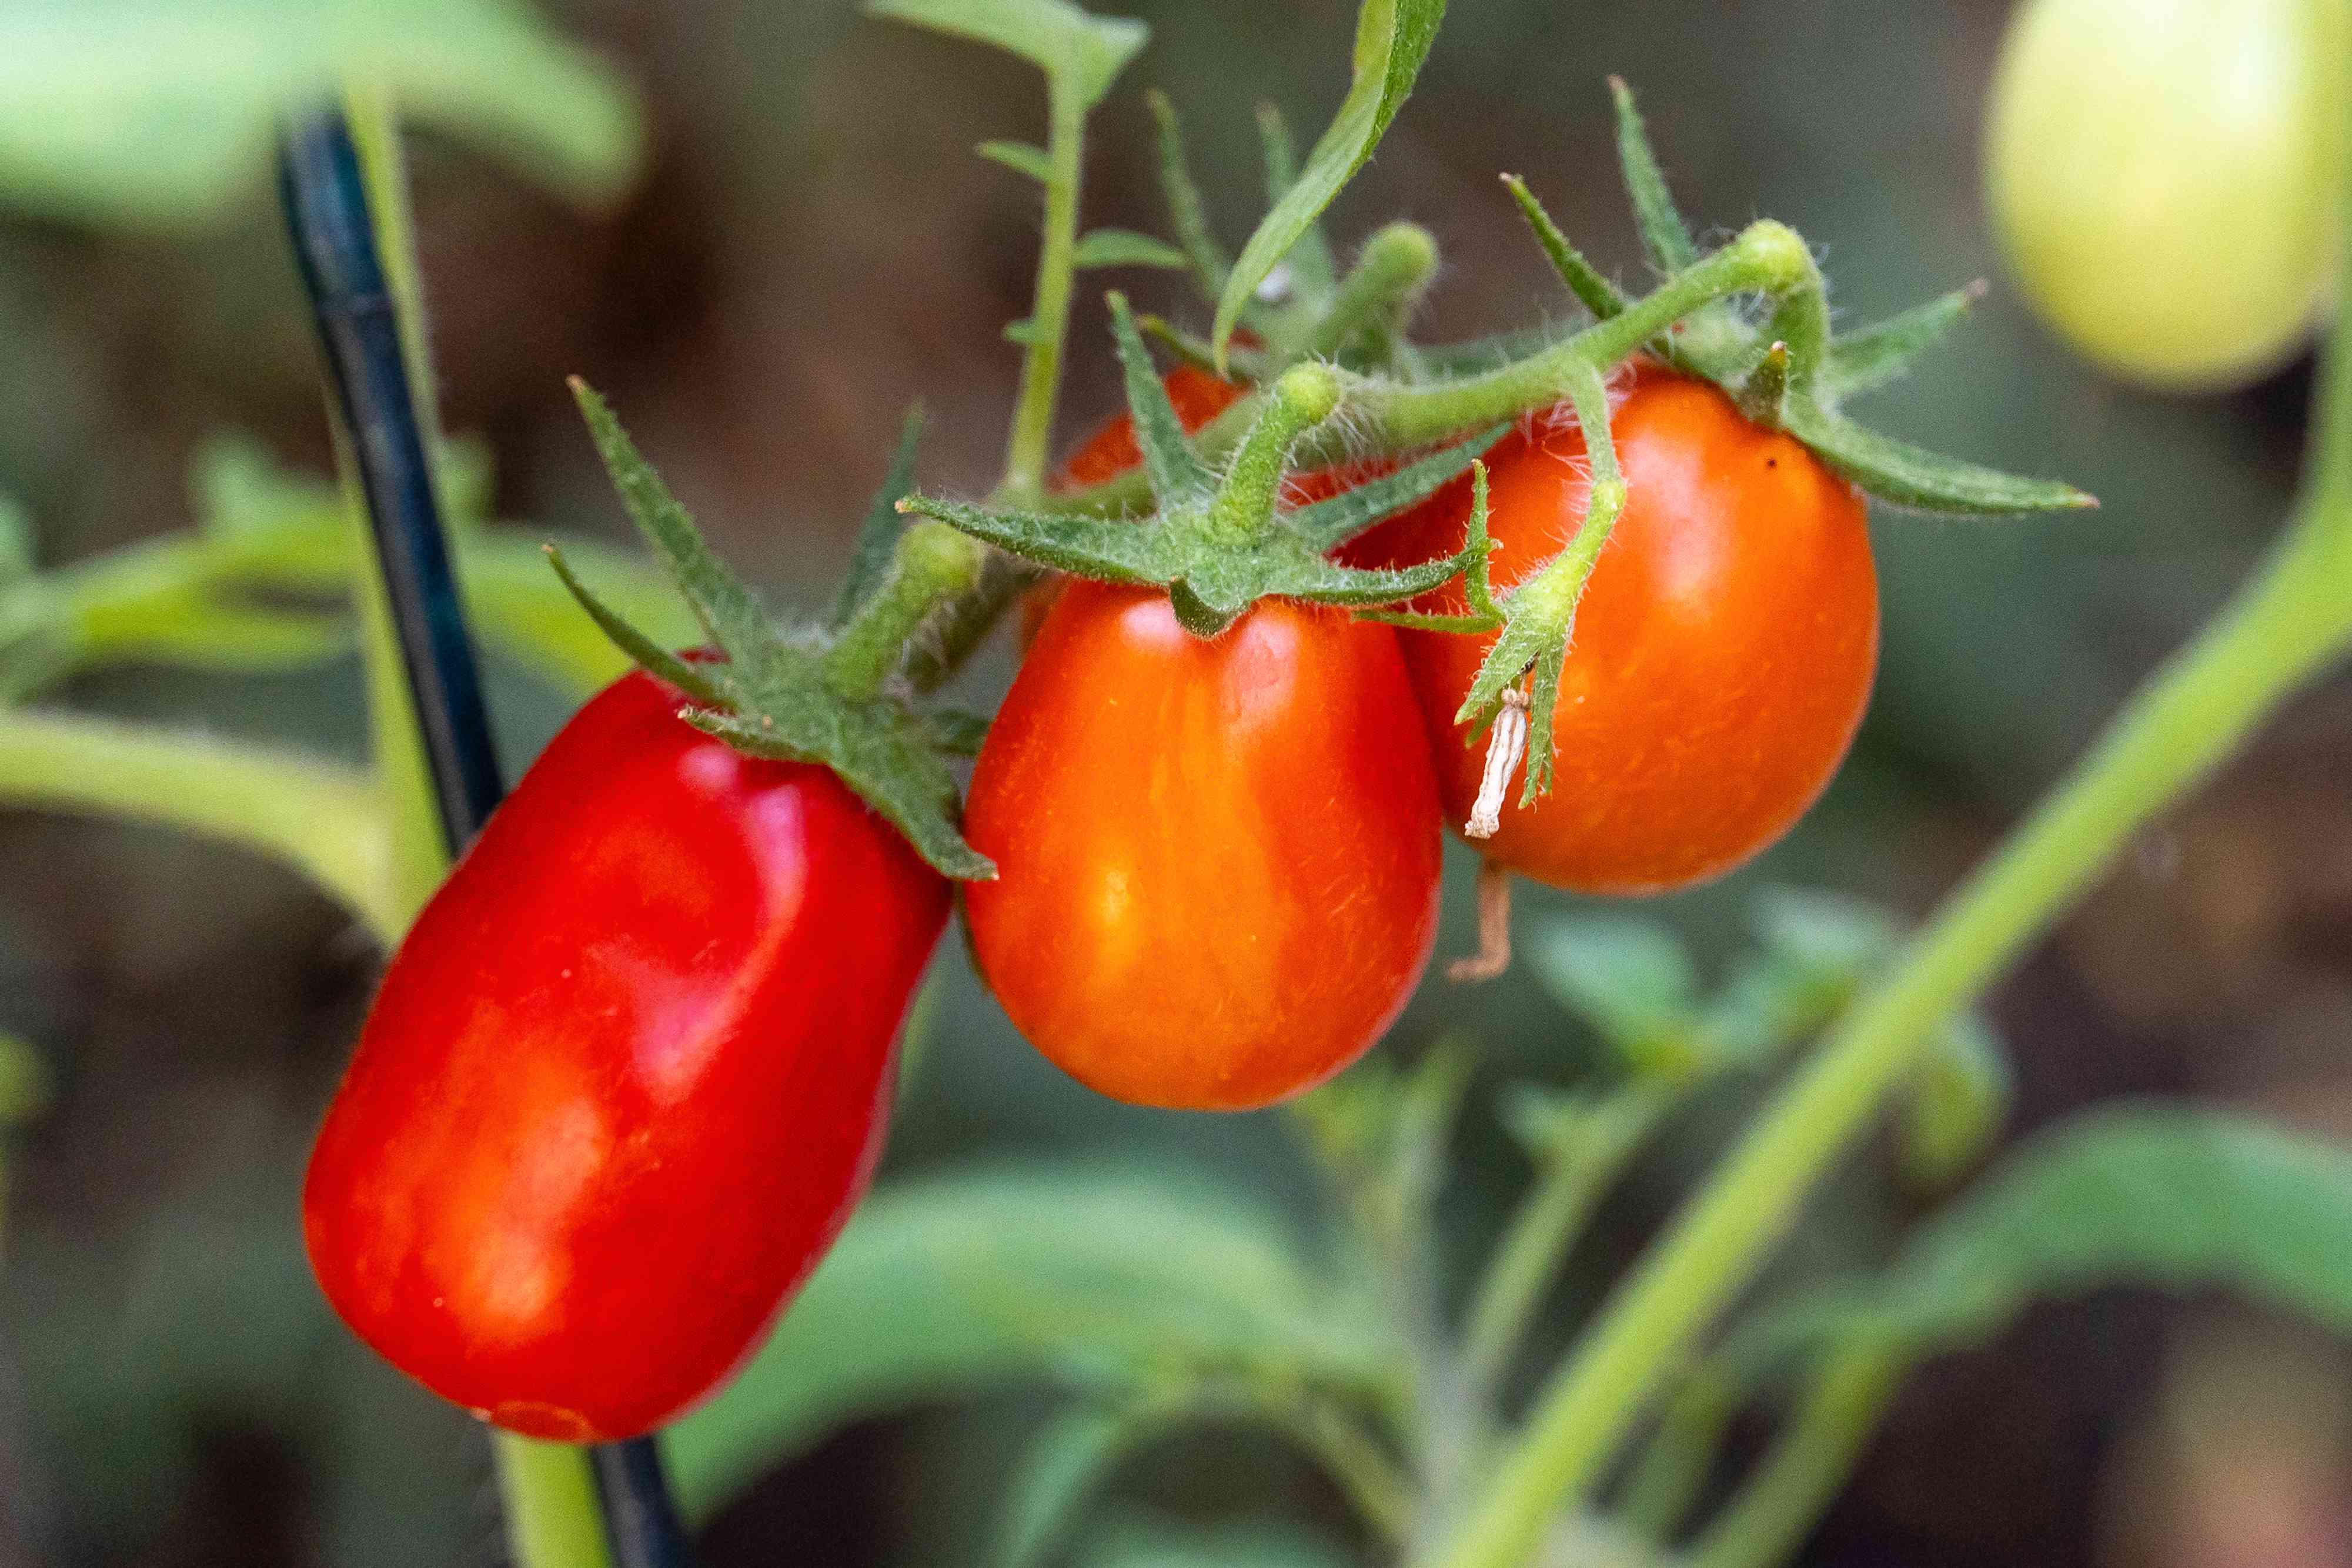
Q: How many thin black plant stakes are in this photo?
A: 1